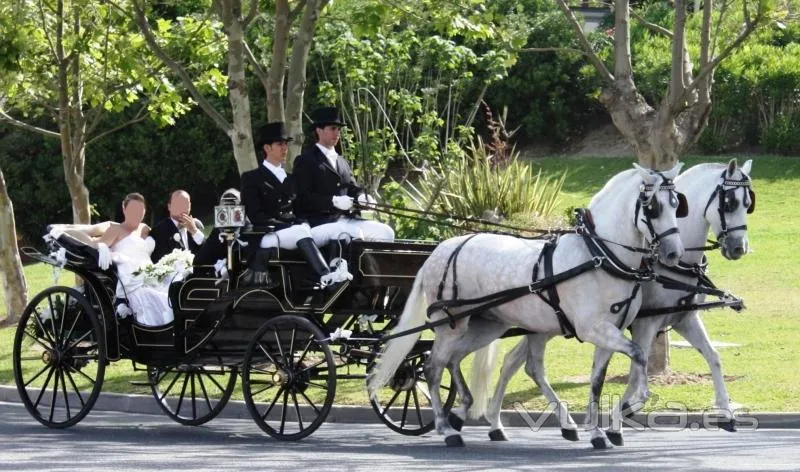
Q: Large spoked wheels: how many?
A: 4